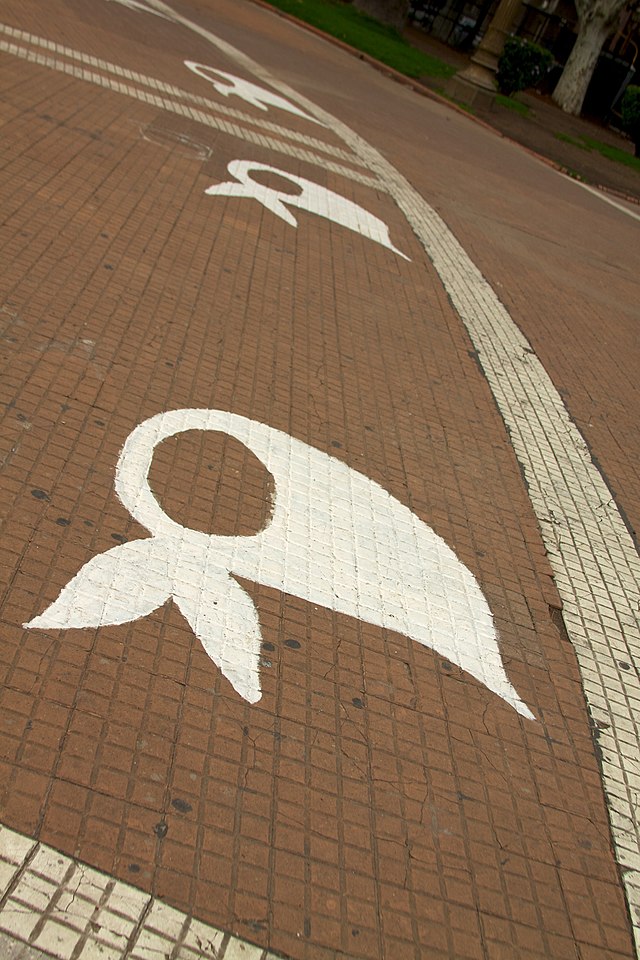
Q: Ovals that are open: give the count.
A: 3